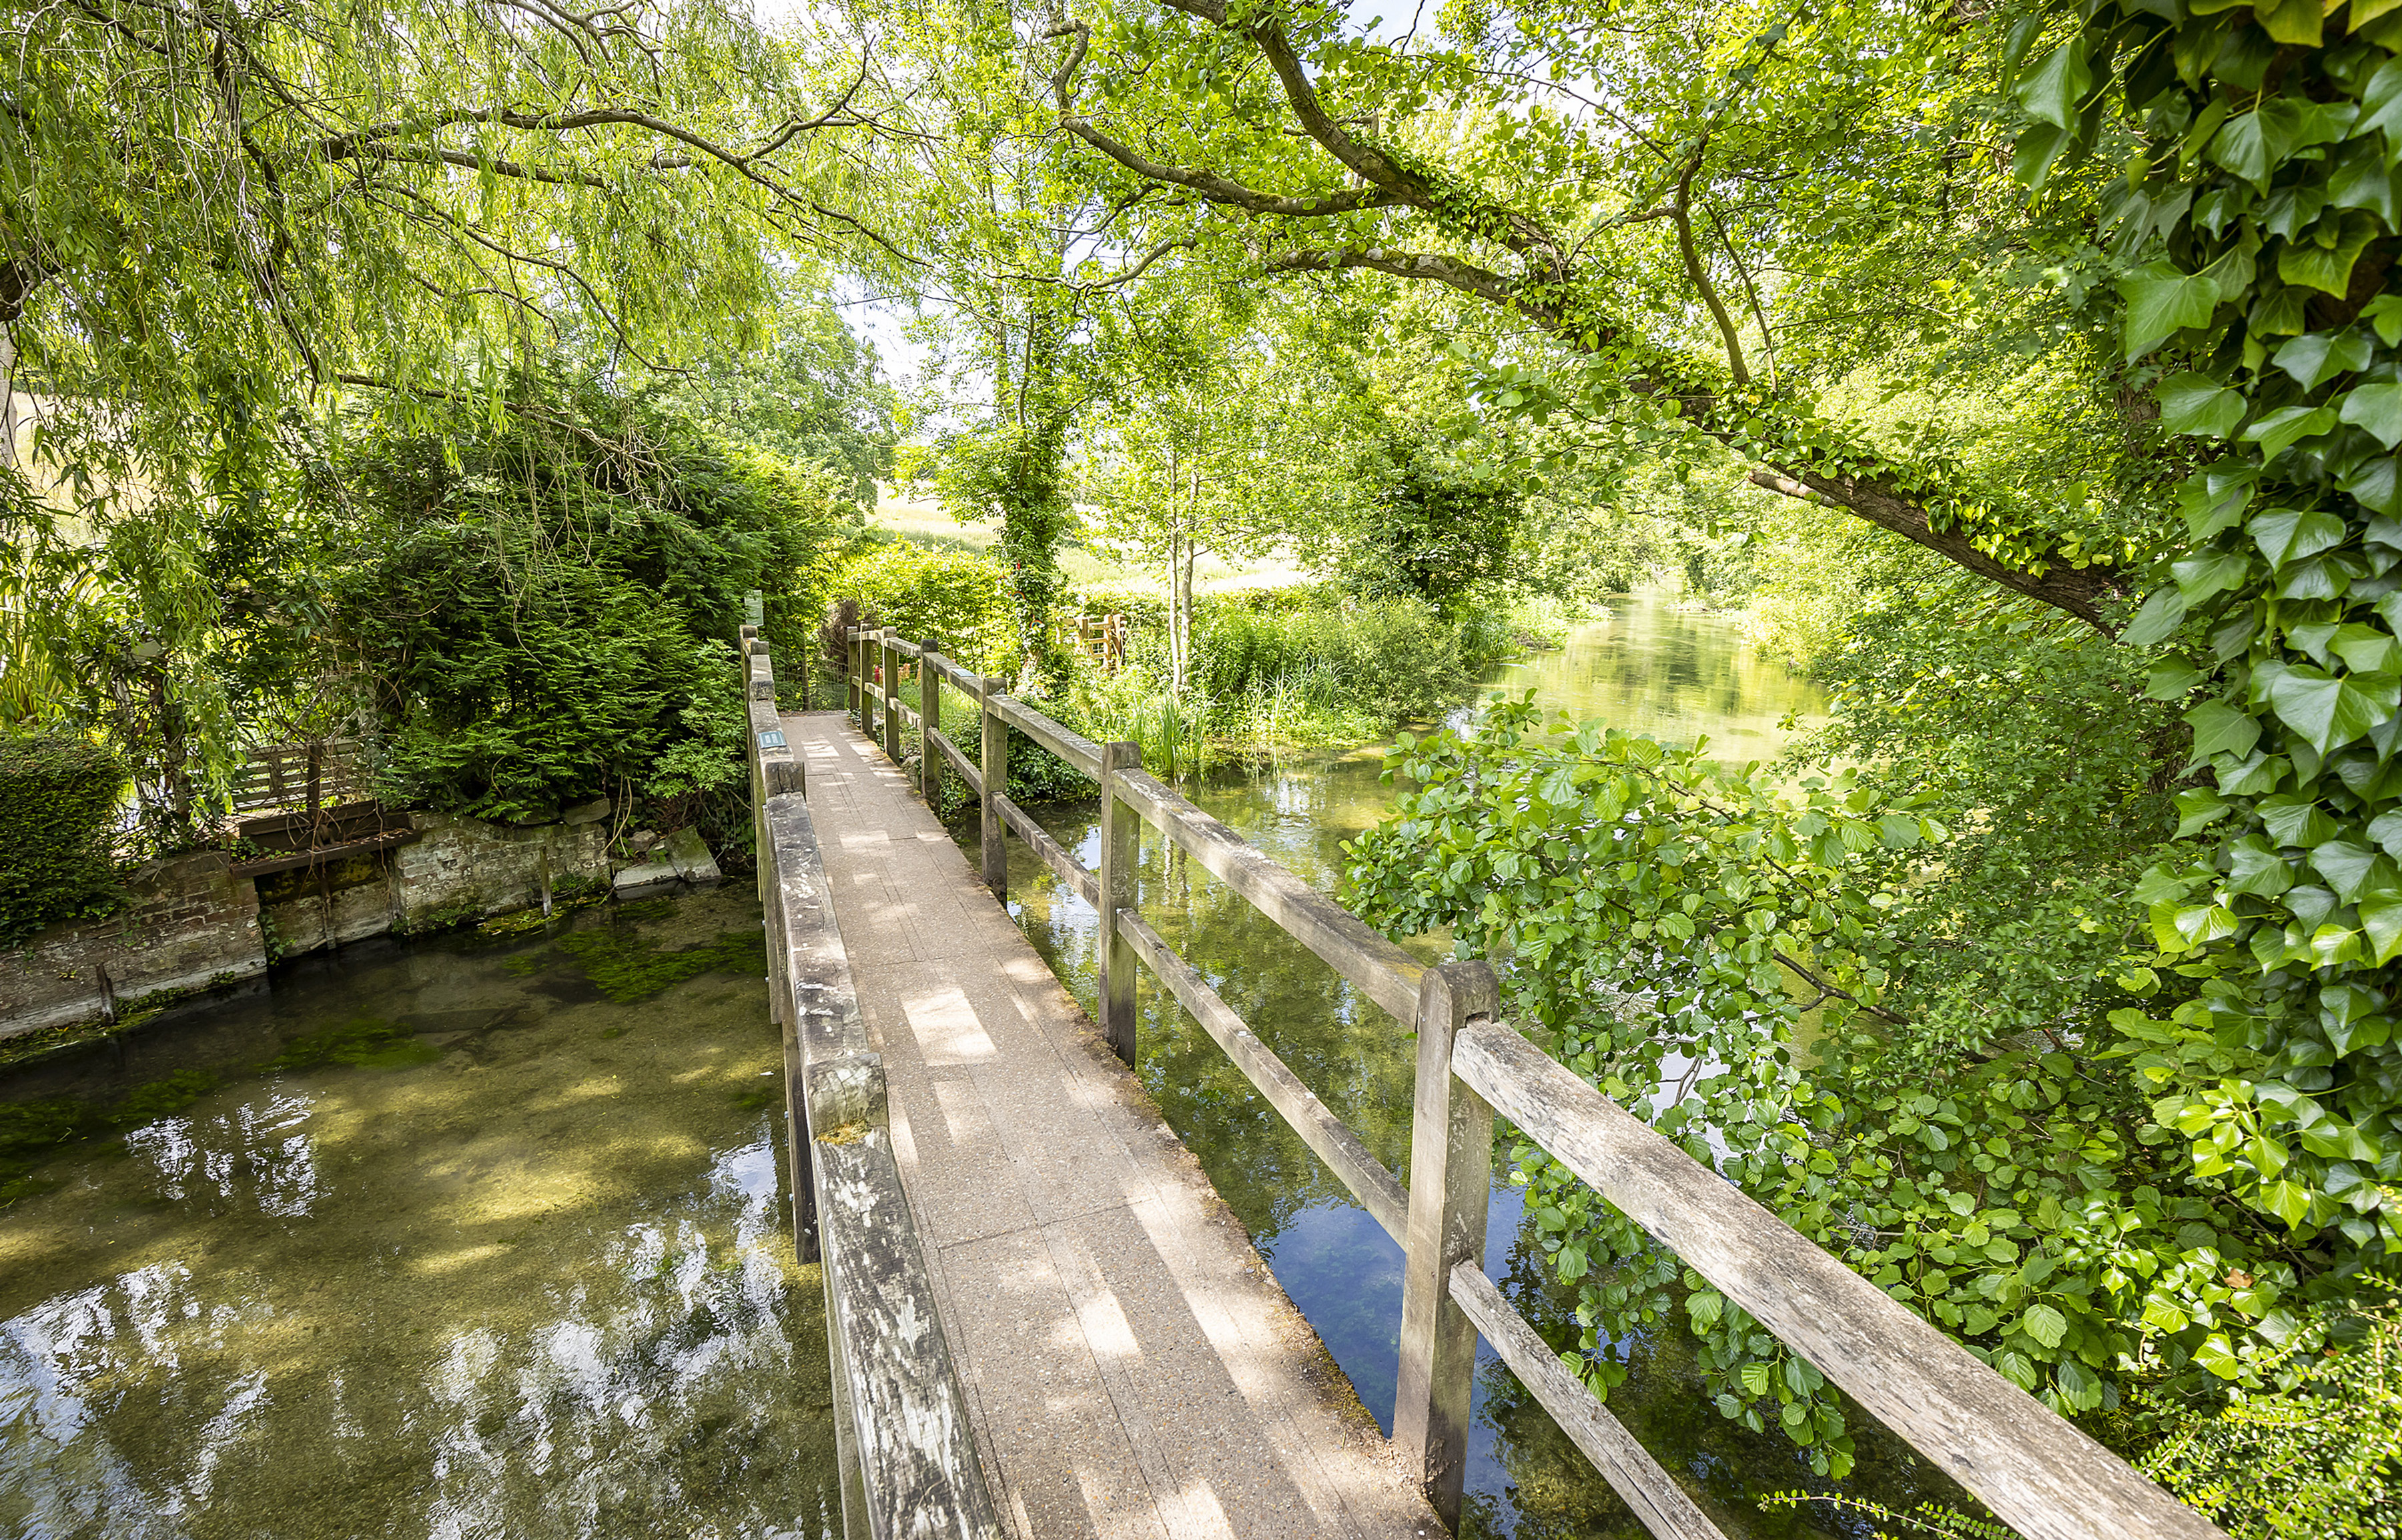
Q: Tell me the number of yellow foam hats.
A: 0